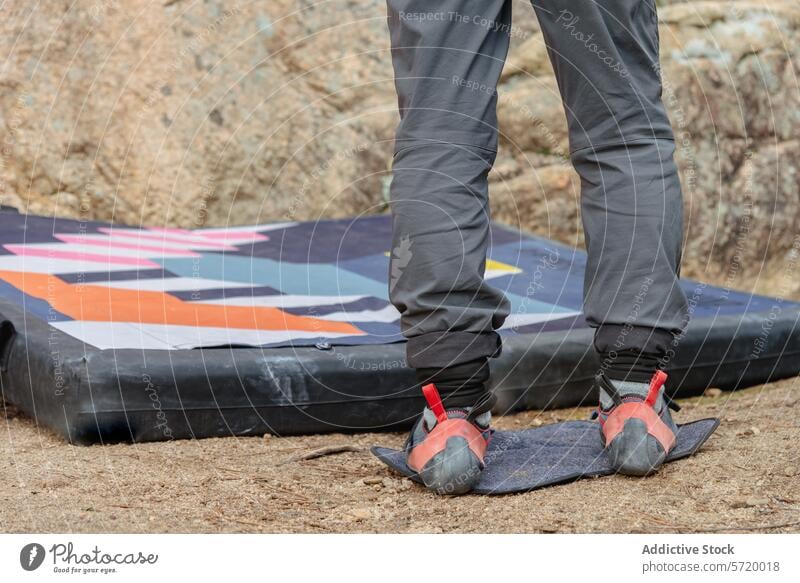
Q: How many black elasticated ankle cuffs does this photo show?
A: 2